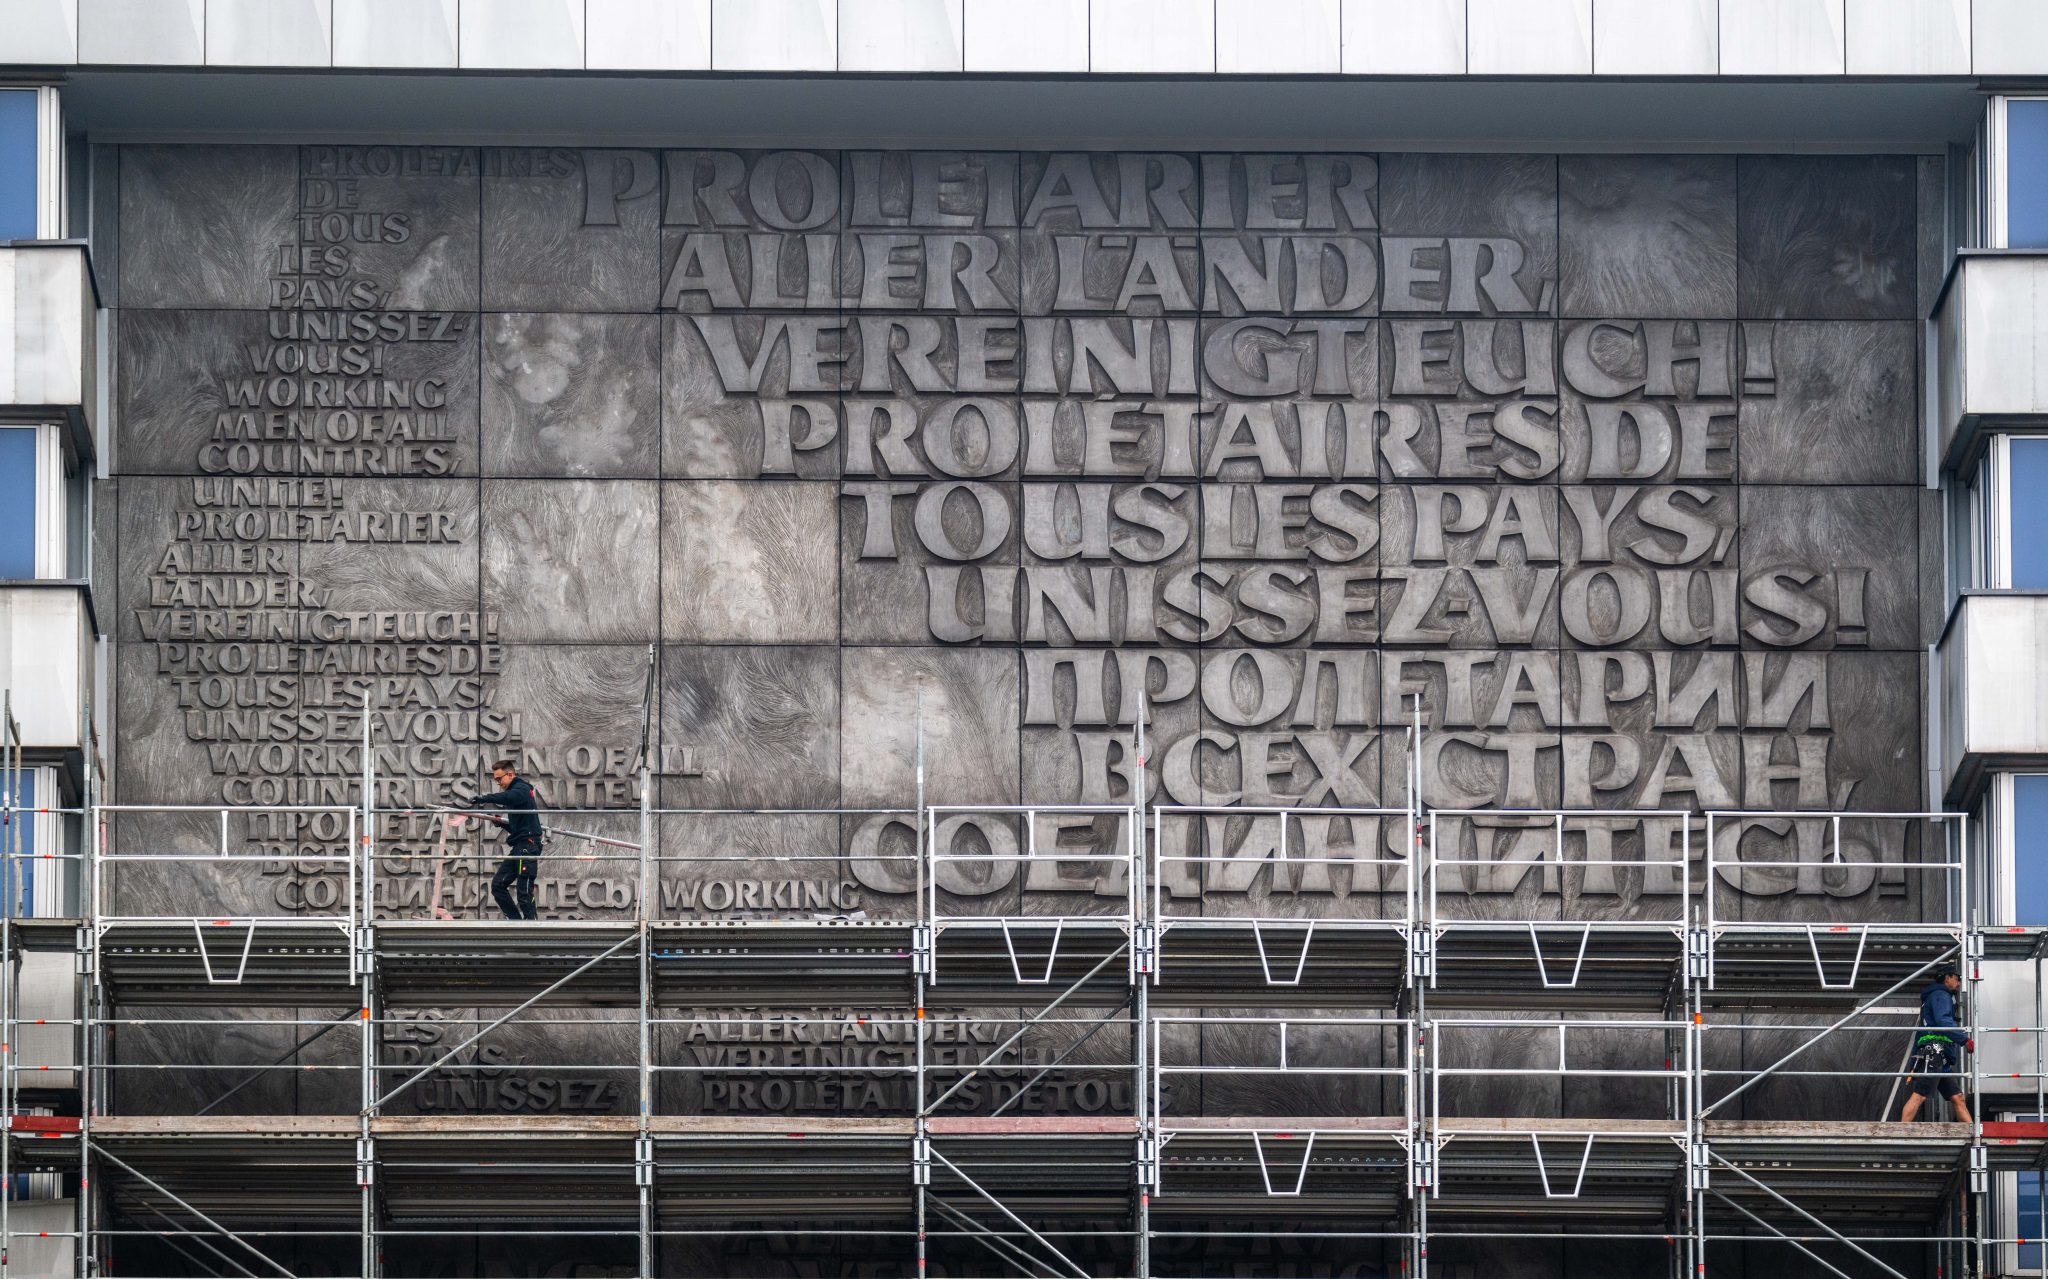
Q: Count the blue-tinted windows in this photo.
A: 8